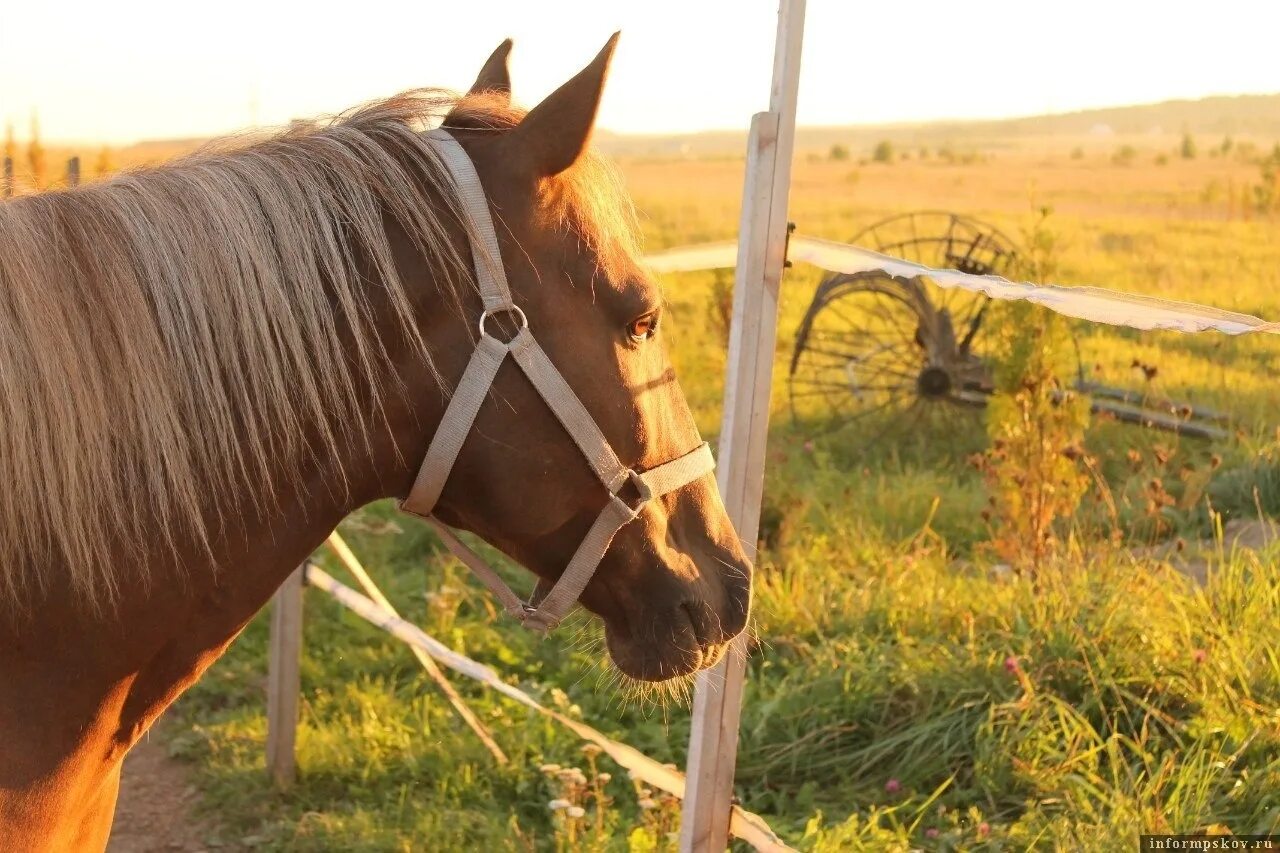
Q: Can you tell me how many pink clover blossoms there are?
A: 5